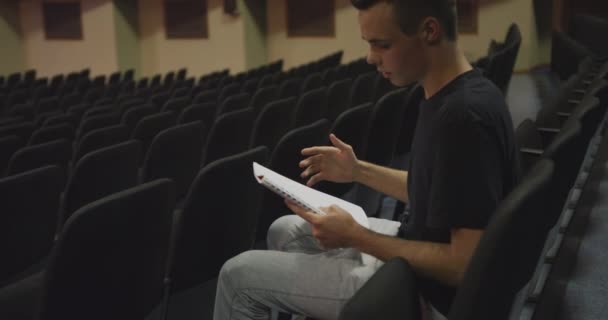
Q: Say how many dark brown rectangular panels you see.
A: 4